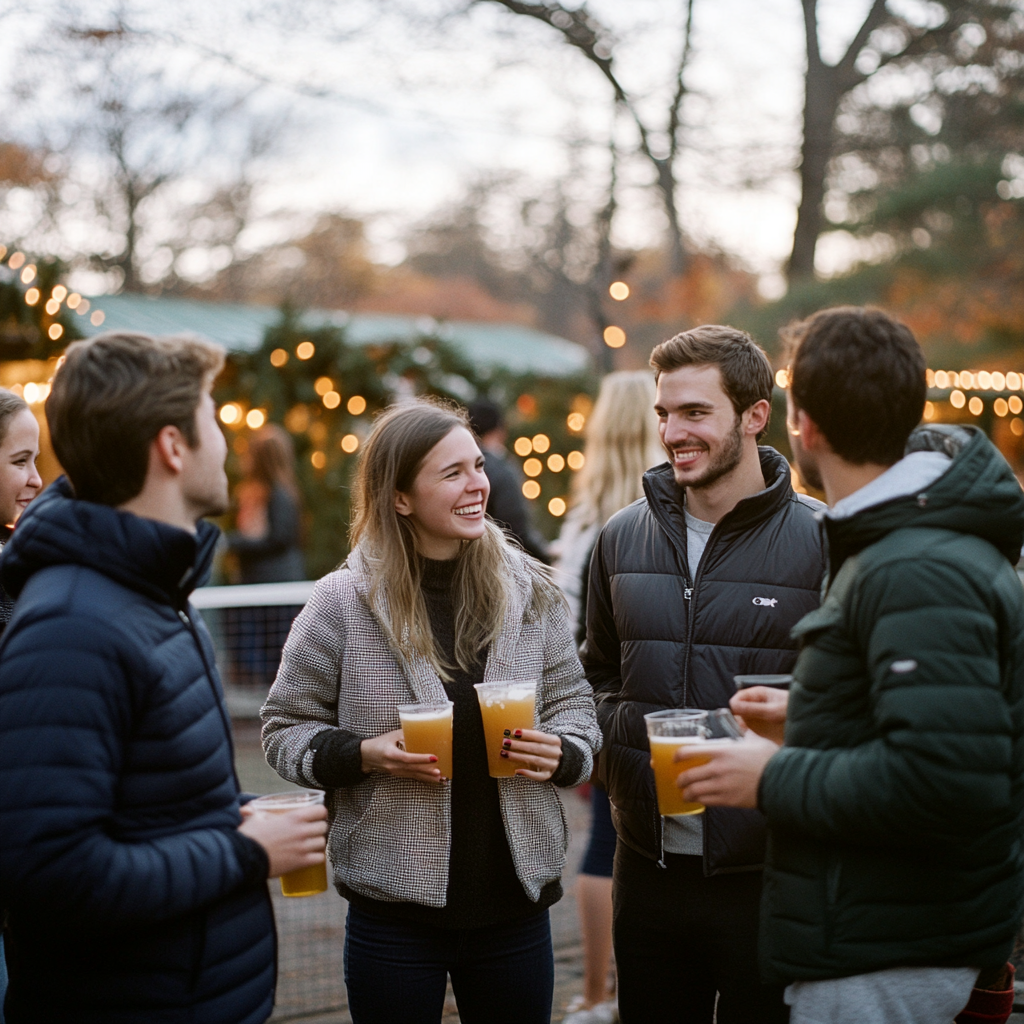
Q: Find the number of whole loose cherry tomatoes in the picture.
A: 0